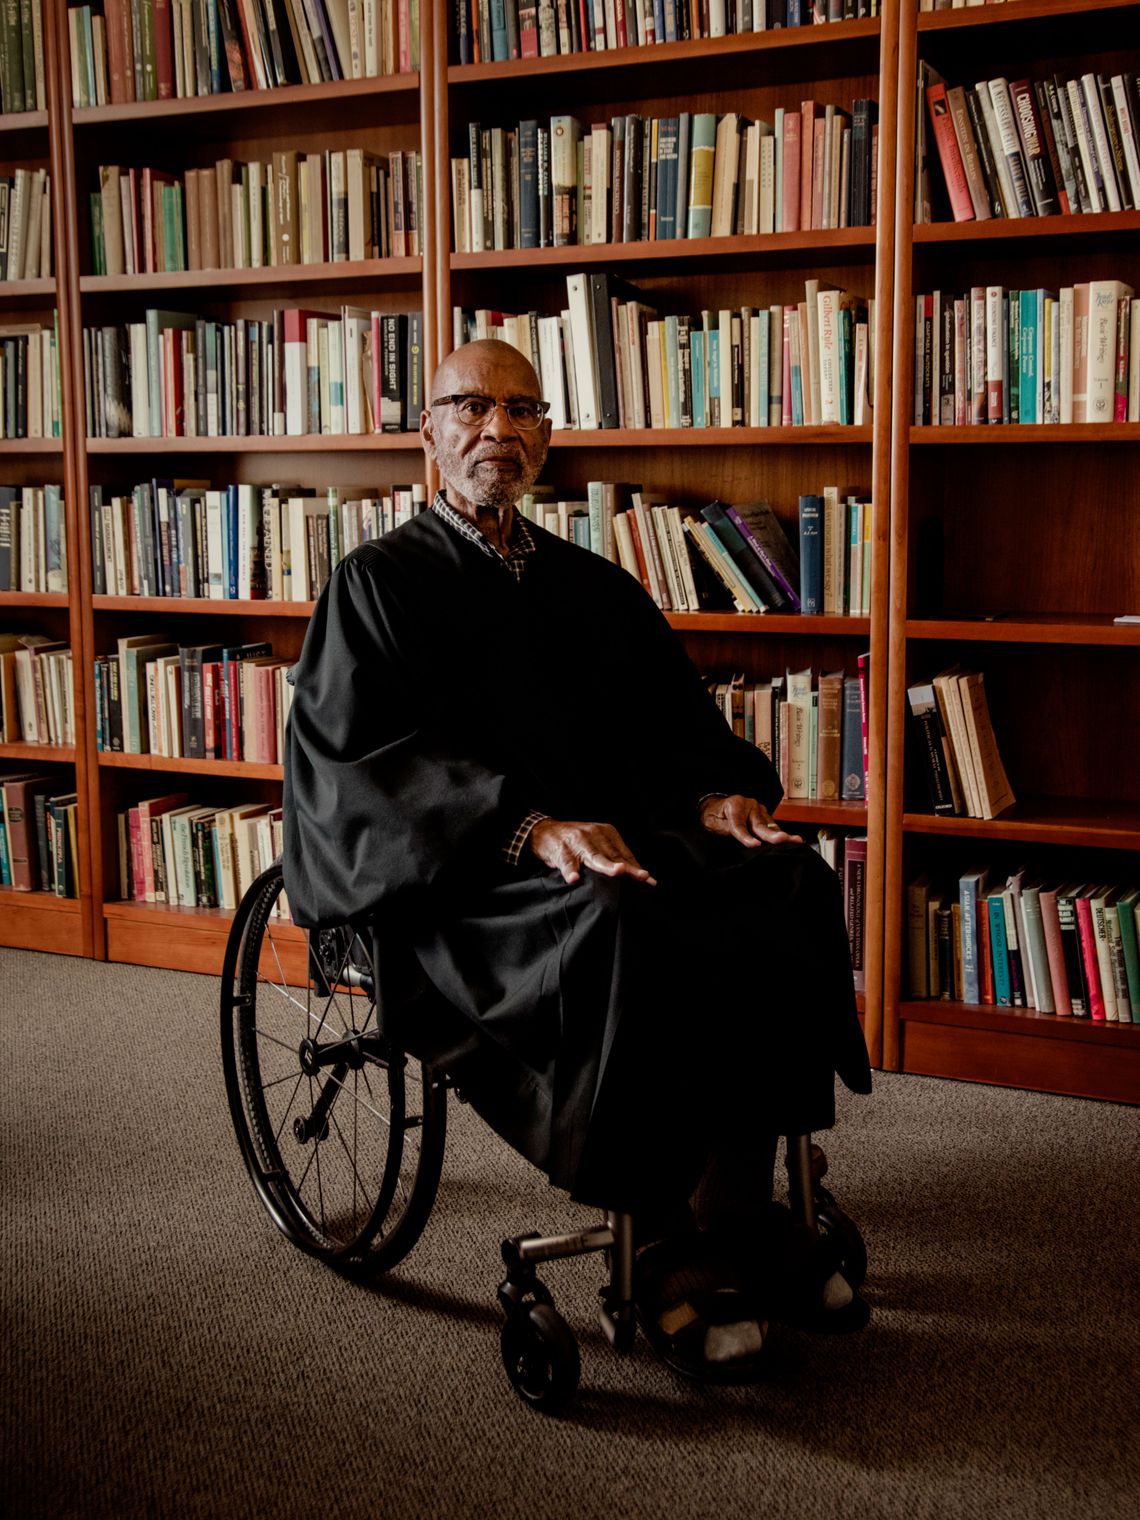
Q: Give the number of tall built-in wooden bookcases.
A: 4